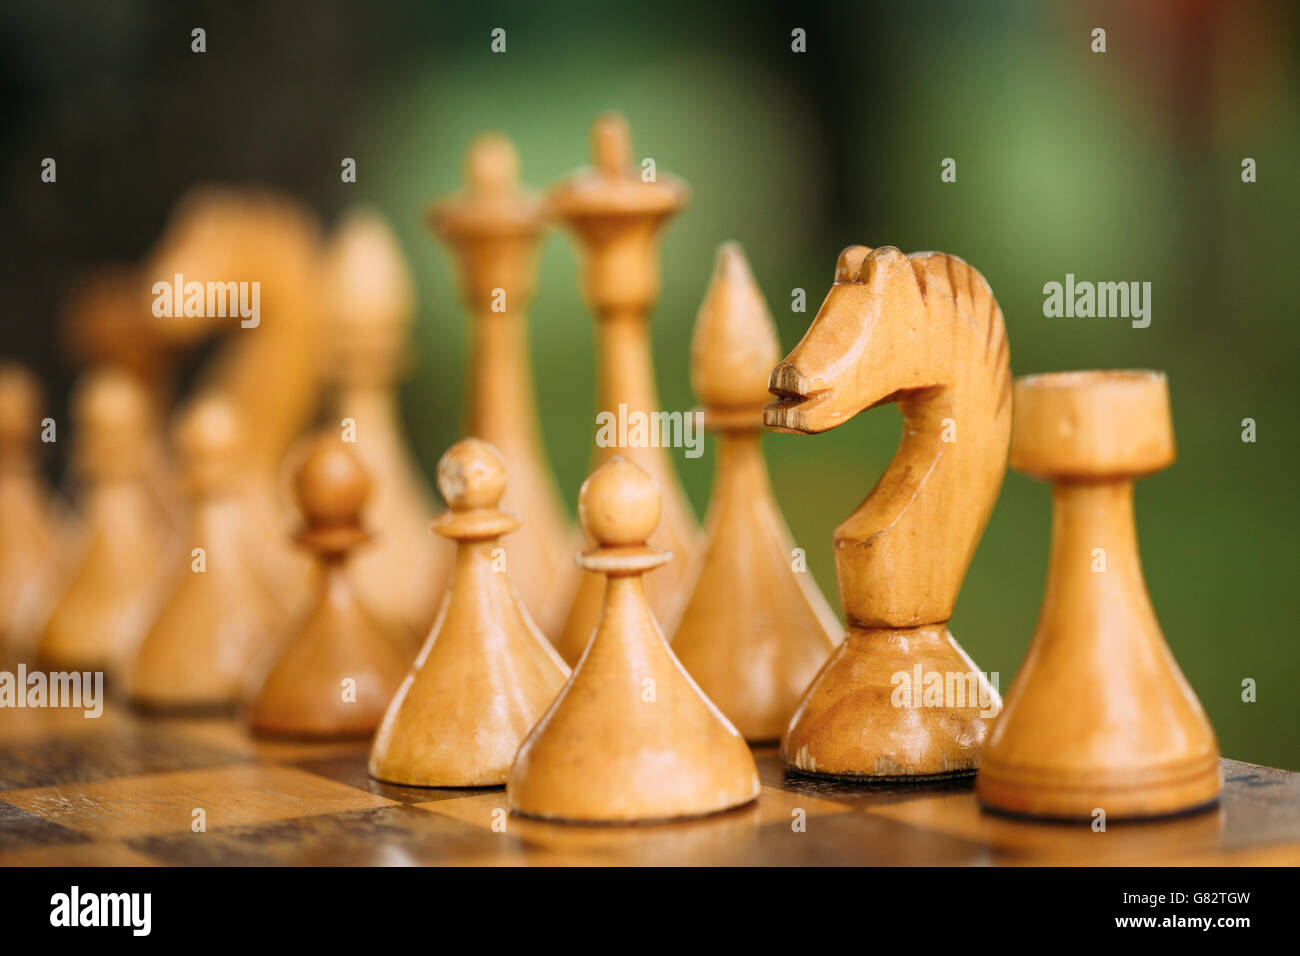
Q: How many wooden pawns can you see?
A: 6